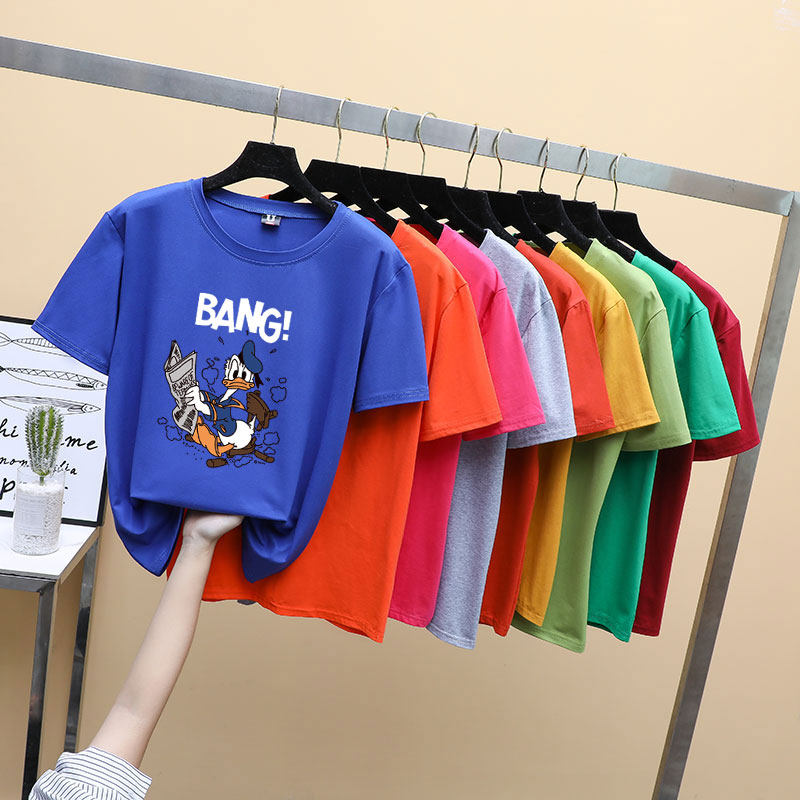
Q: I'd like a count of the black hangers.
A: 9